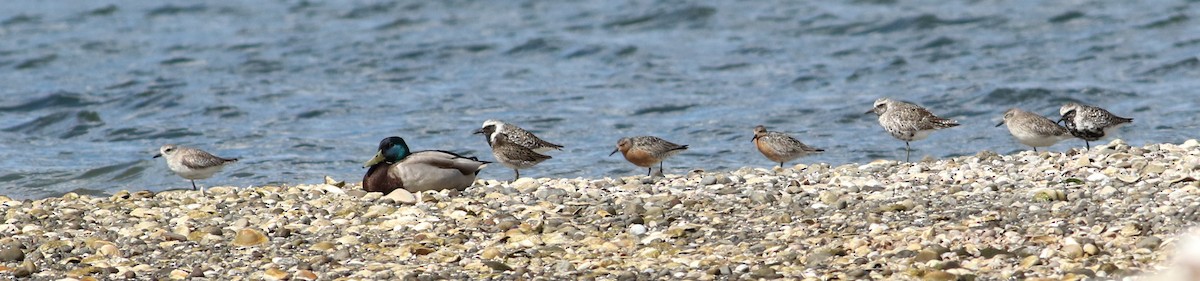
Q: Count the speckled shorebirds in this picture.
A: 8